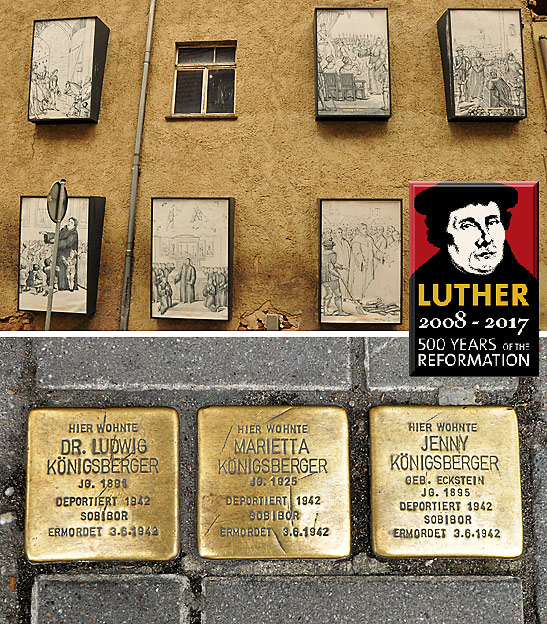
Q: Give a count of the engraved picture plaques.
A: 6